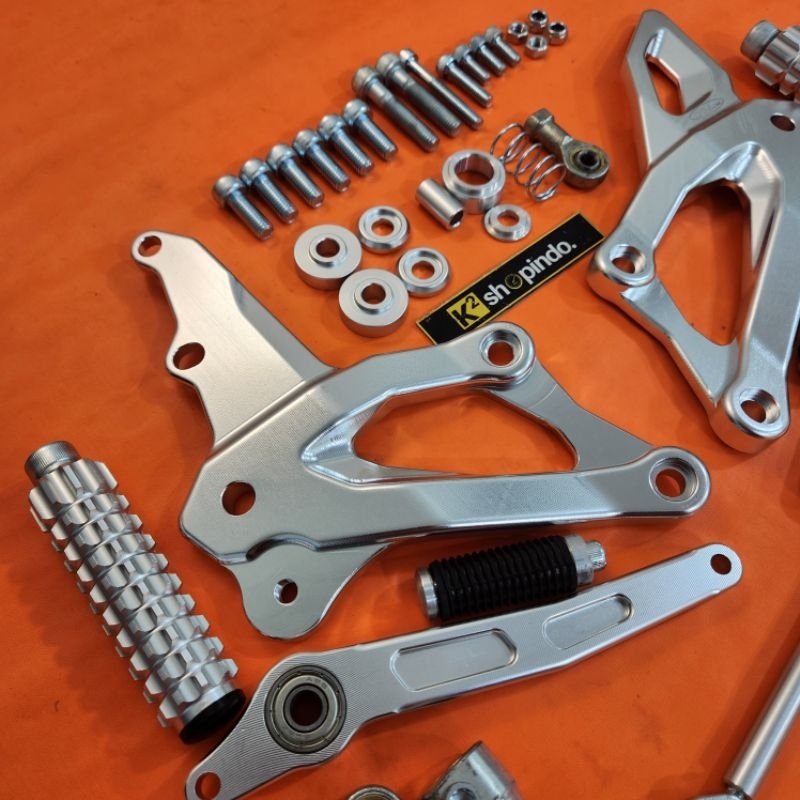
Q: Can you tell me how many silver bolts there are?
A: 13